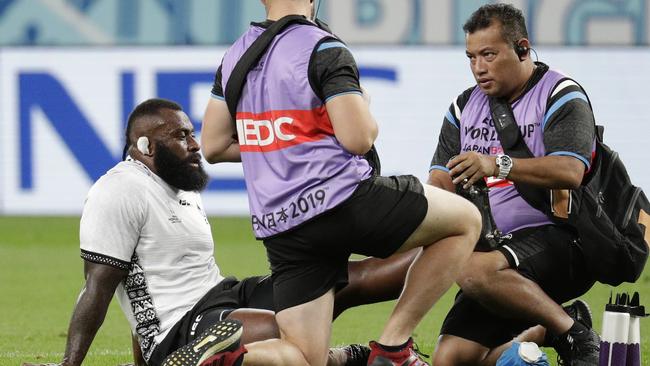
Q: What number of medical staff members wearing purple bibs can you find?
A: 2